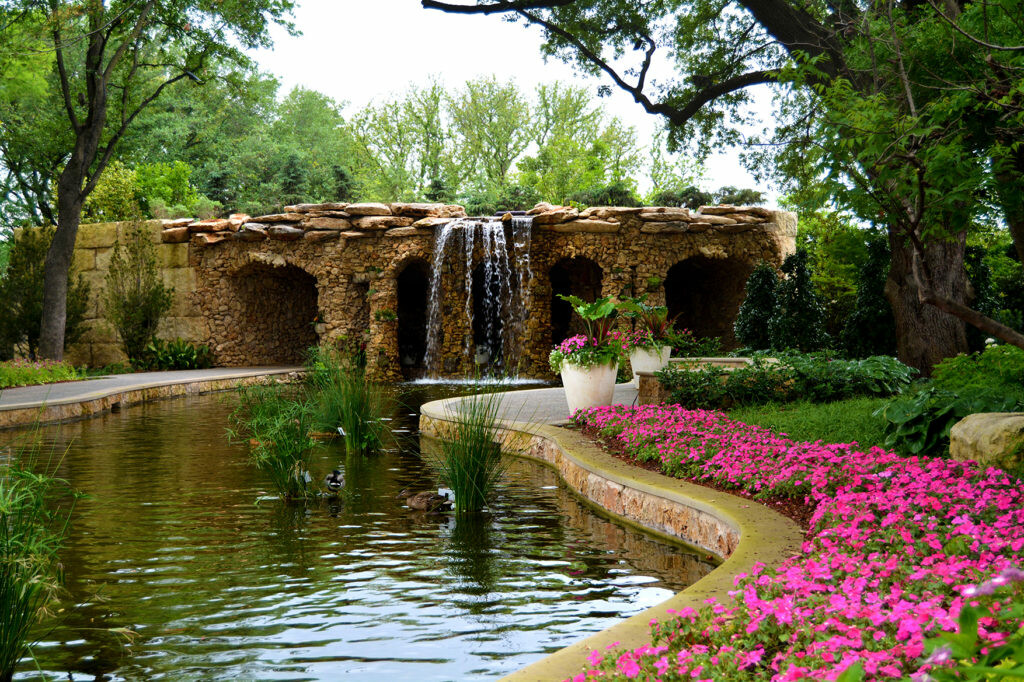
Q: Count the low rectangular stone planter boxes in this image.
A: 1